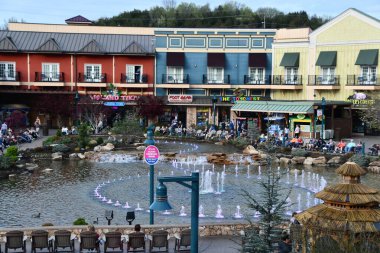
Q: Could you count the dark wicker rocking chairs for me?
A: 8